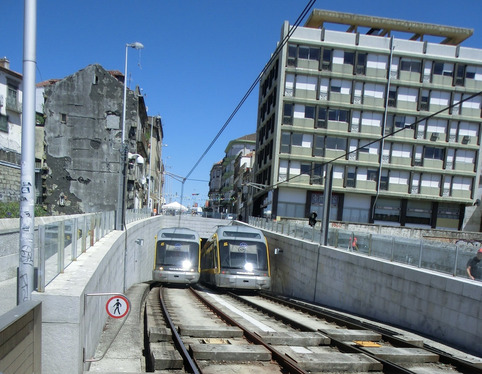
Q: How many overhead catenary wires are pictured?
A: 3